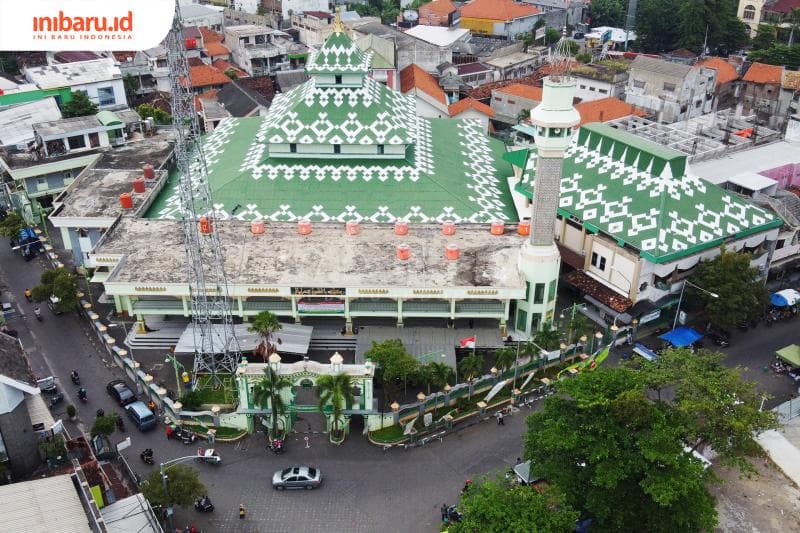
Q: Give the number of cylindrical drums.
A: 13